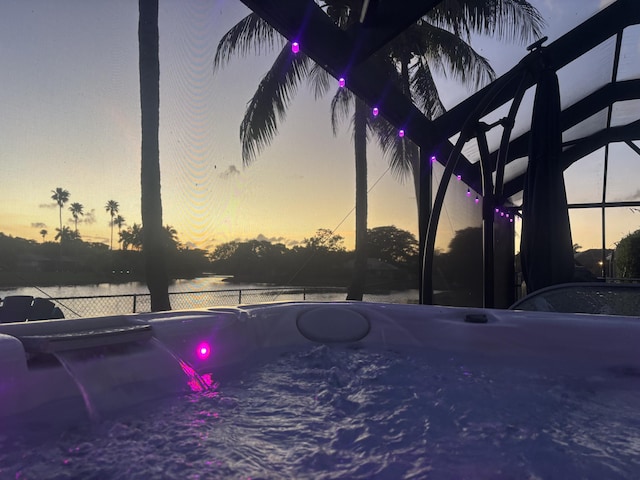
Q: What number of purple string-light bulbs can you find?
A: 12